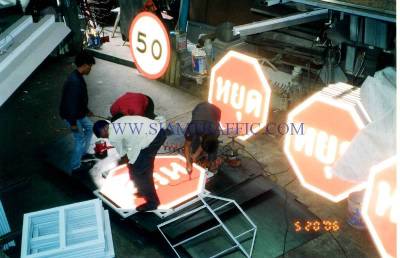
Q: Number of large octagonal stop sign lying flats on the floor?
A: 1